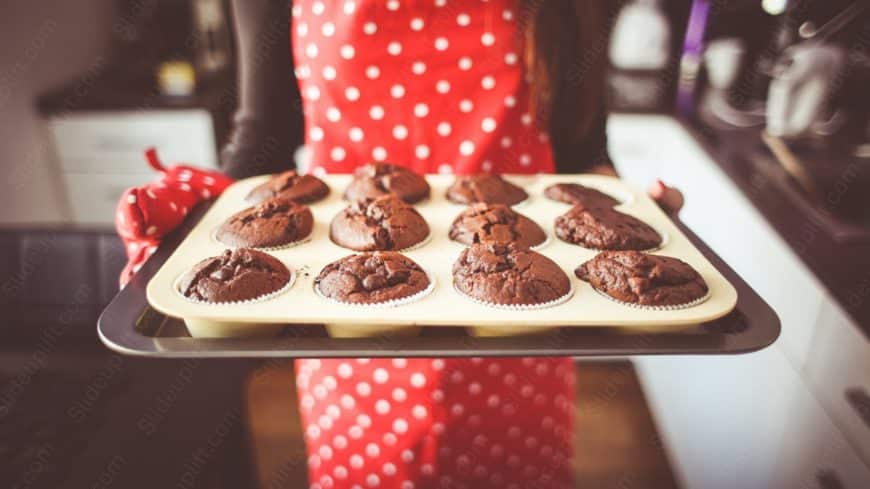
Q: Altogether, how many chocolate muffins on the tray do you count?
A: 12